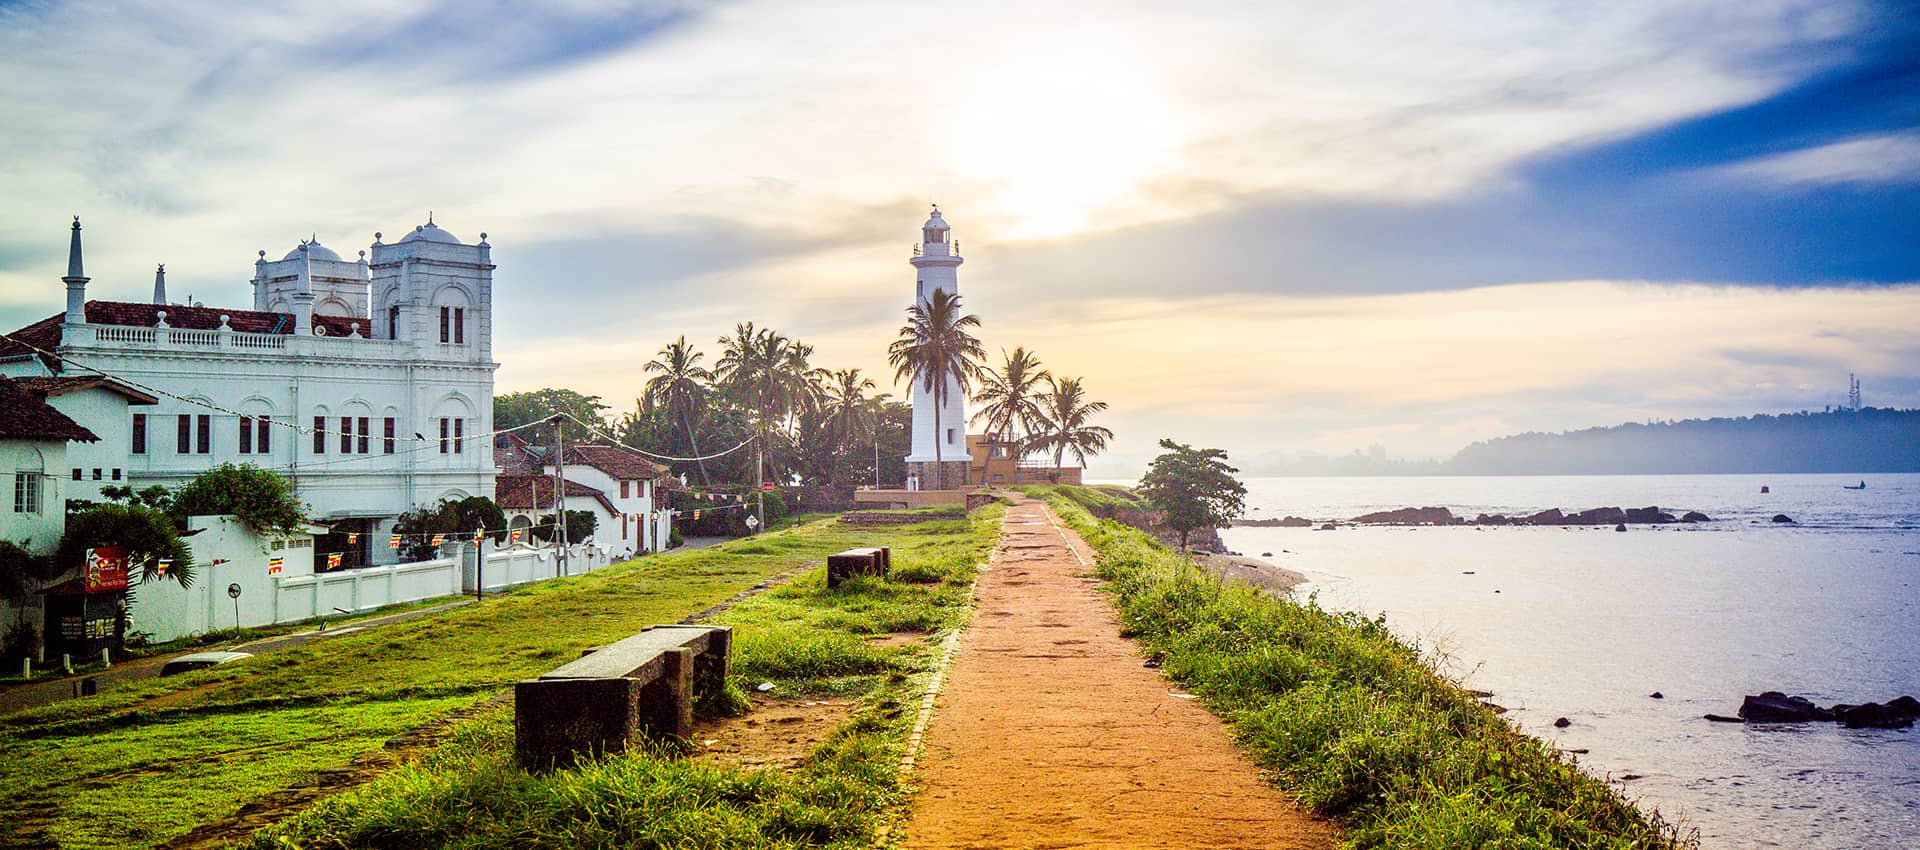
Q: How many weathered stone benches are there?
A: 2